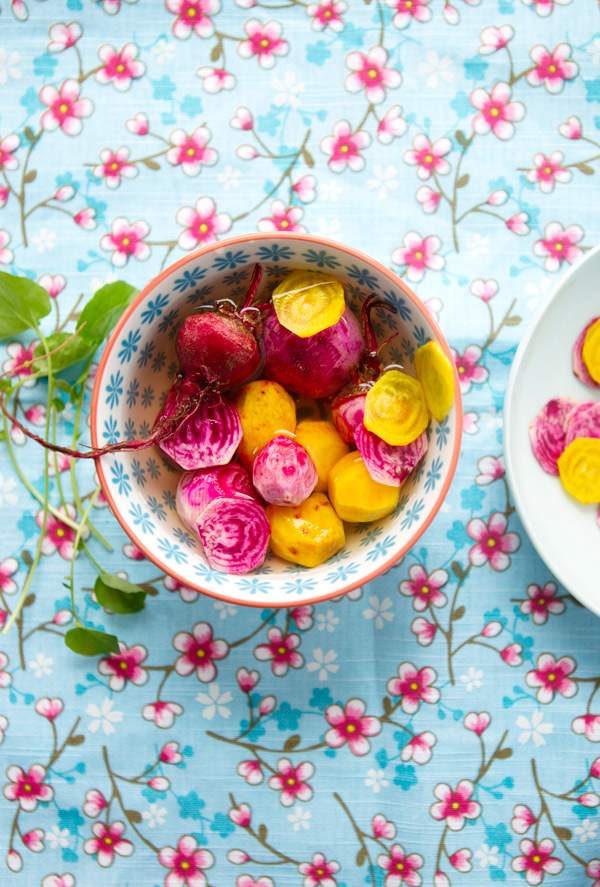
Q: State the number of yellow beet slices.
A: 5